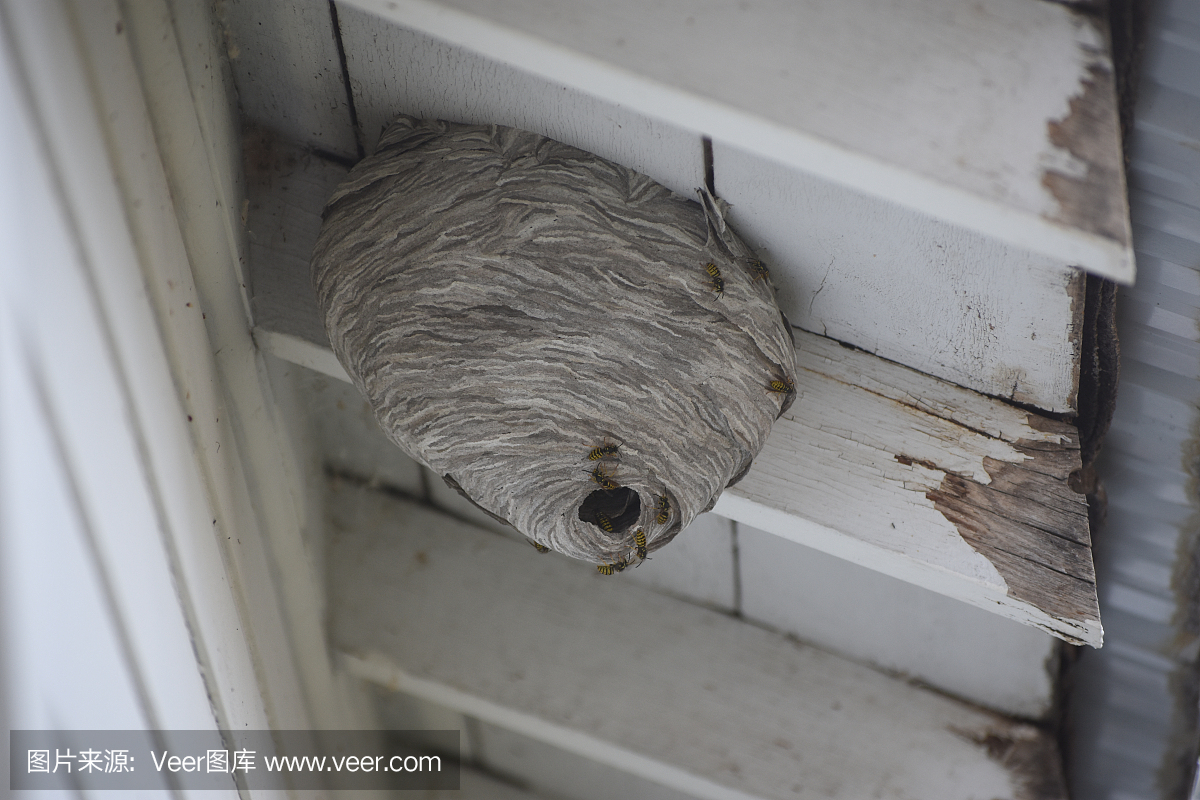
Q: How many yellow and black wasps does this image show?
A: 10